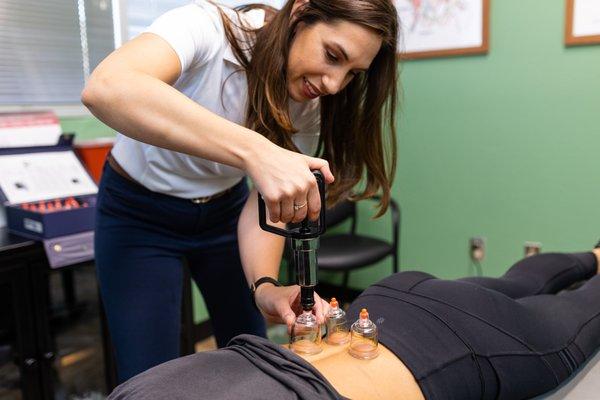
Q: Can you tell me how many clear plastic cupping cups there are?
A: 3